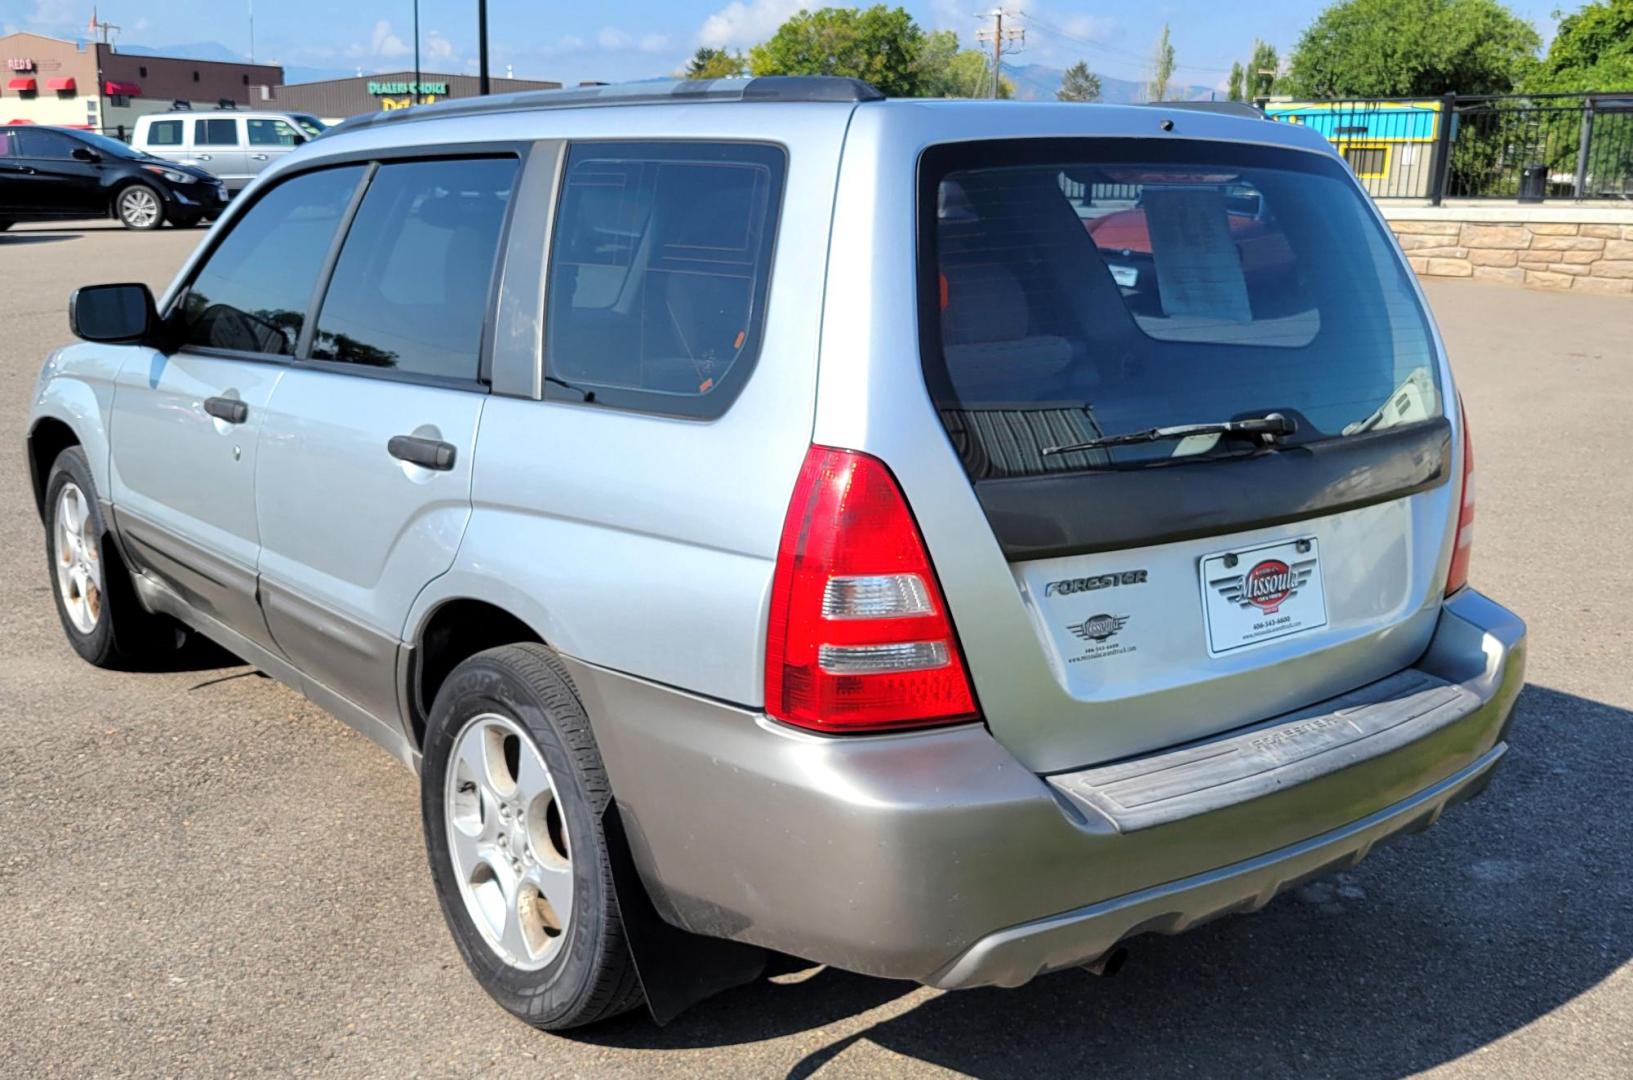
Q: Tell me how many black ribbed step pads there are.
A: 1